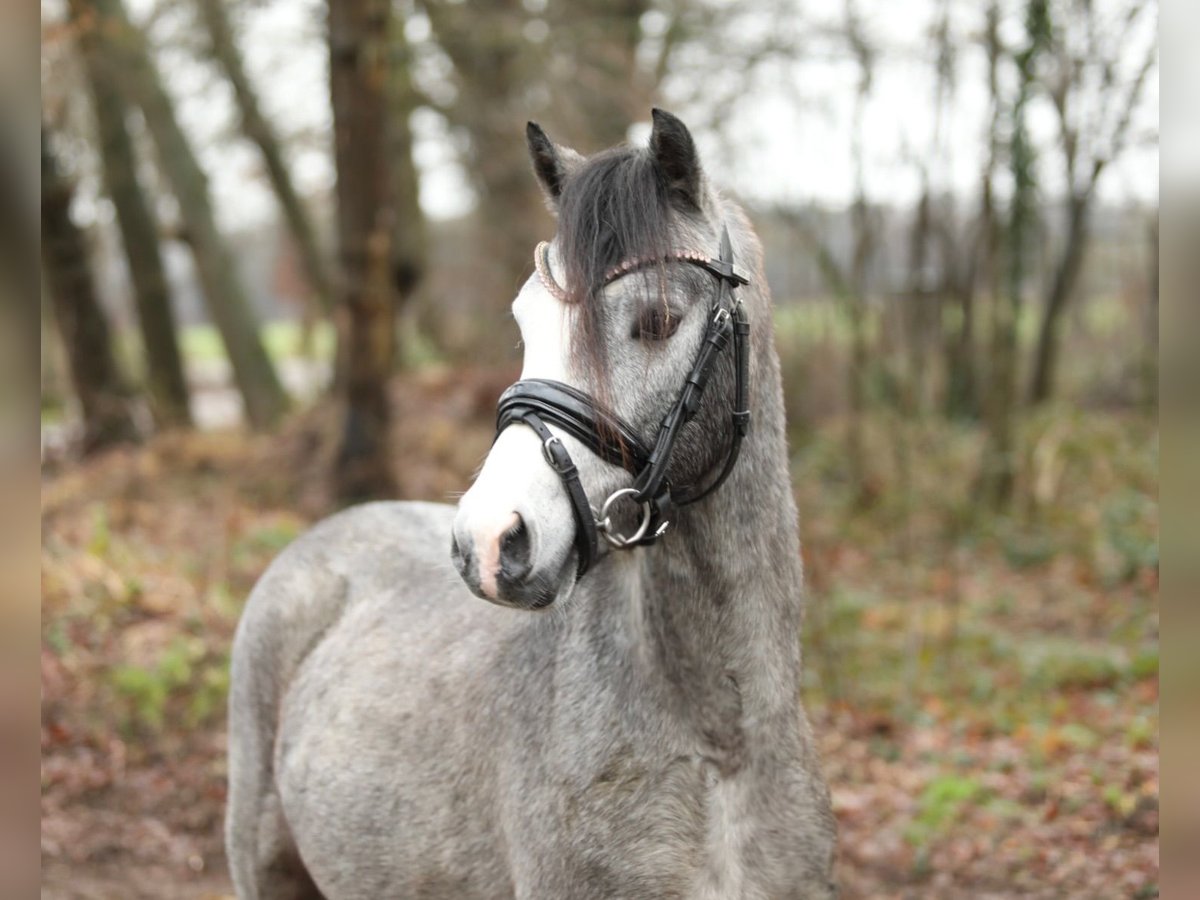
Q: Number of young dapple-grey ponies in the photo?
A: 1